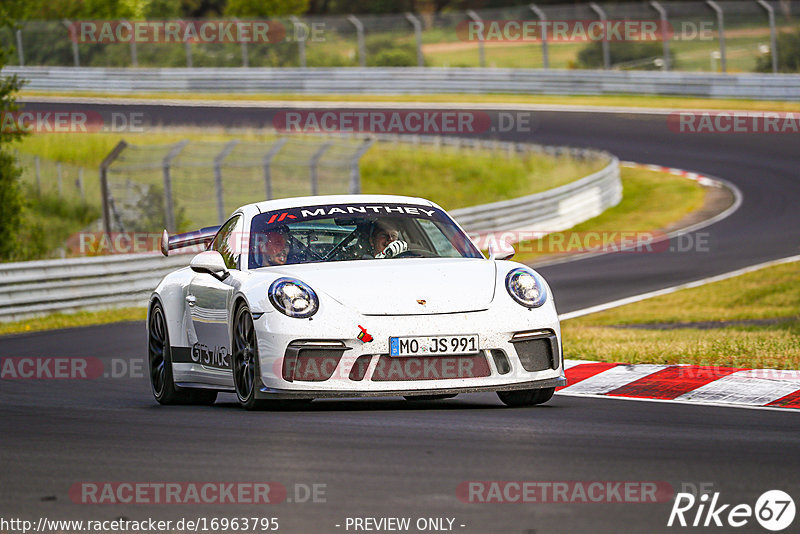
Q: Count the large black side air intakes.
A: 2